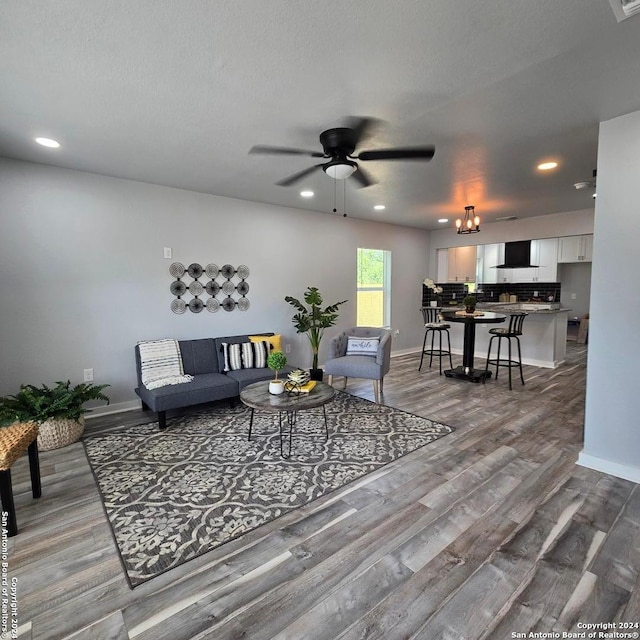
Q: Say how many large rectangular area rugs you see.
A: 1